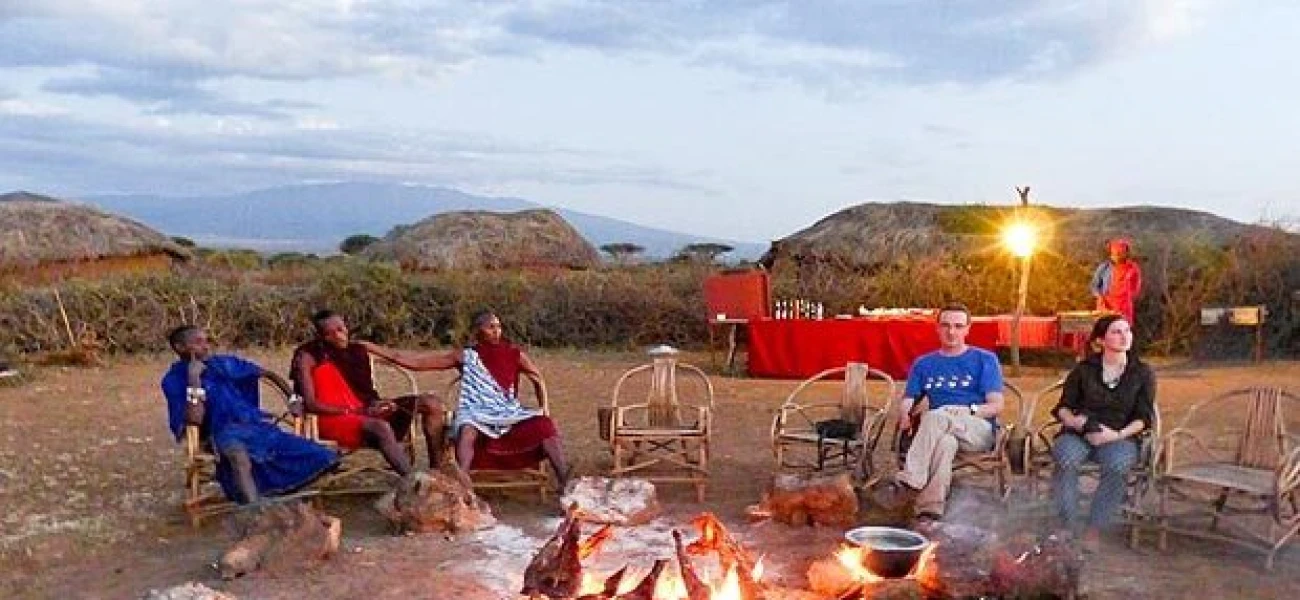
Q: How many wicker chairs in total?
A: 8